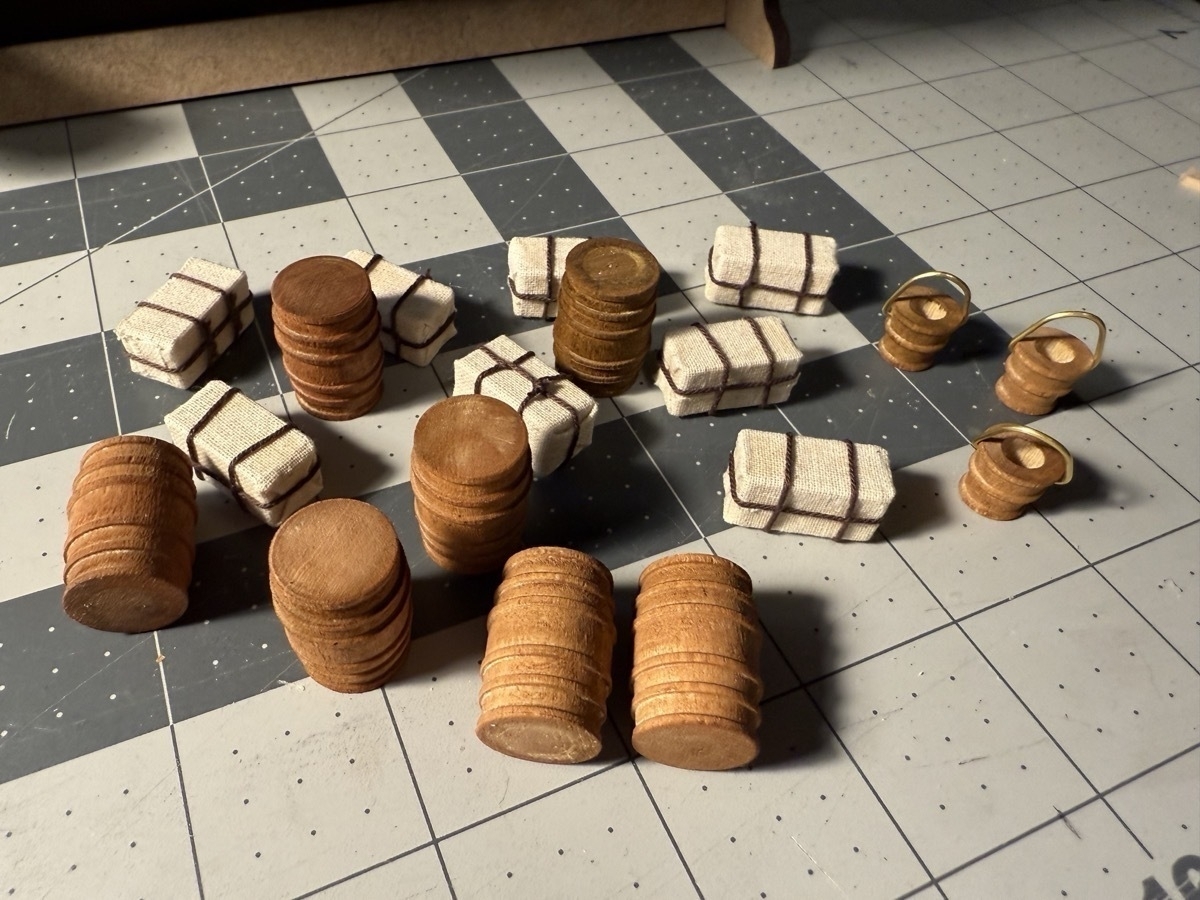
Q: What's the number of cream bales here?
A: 8